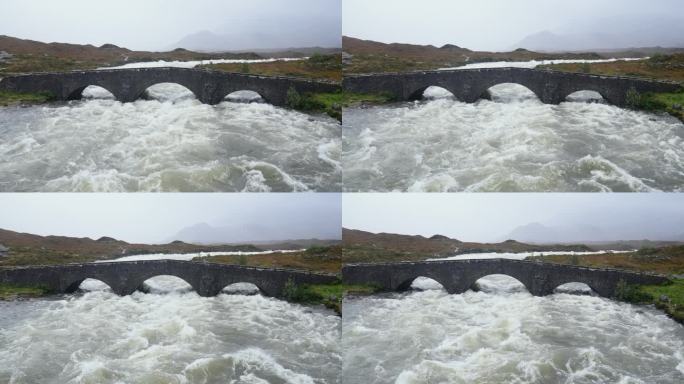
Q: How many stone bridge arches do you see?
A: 12